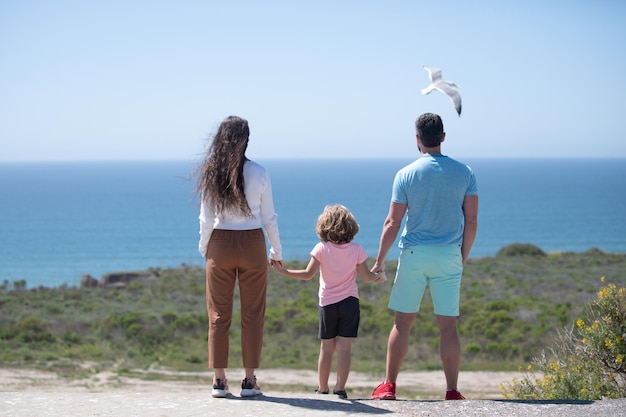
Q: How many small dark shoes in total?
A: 2